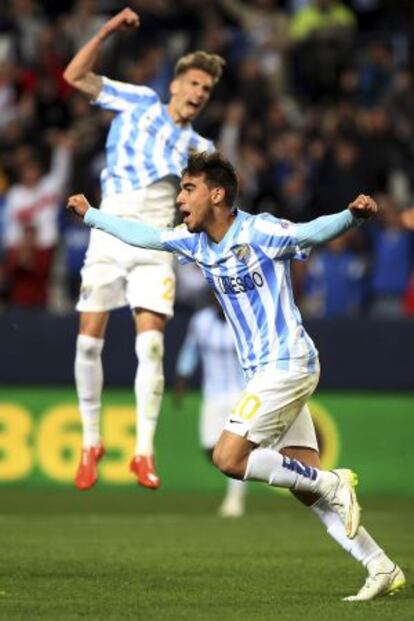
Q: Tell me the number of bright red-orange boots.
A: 2